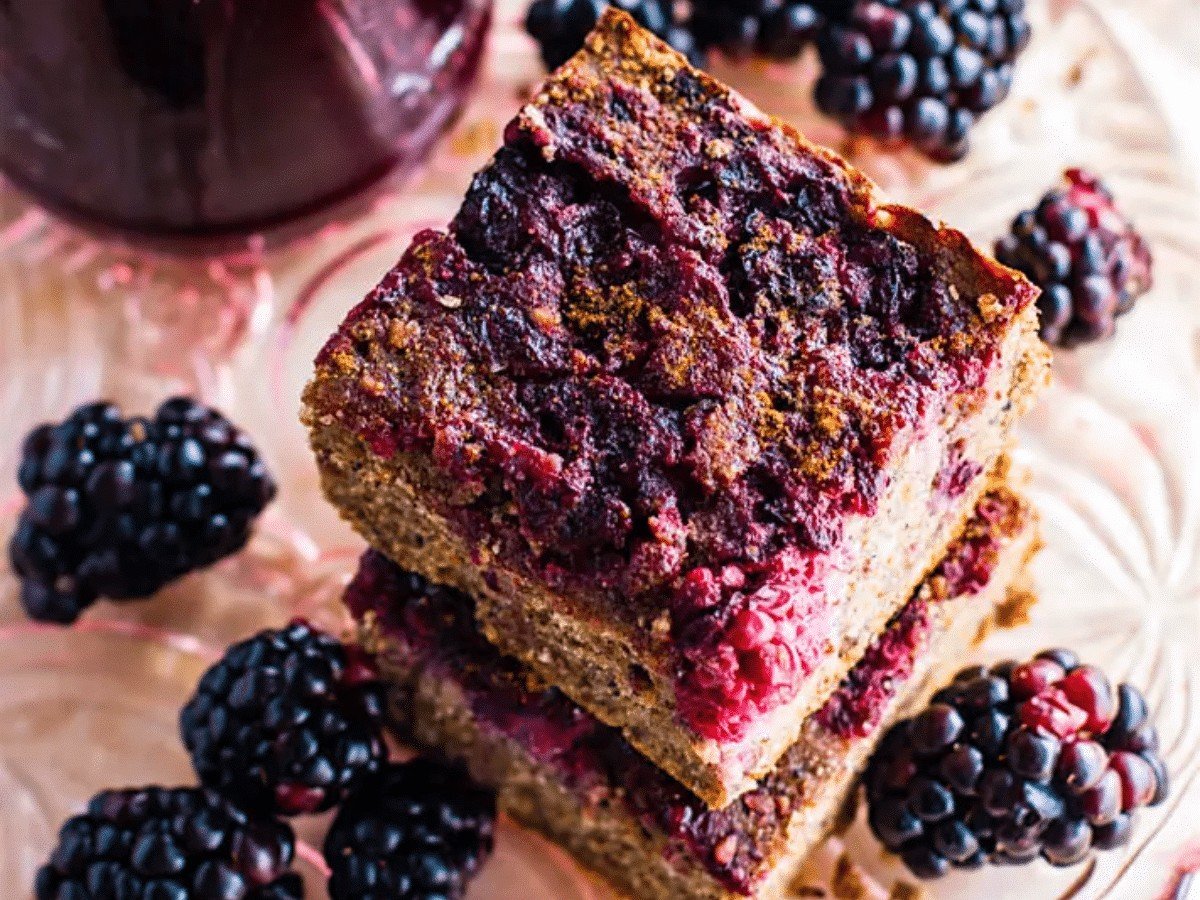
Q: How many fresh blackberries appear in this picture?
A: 9